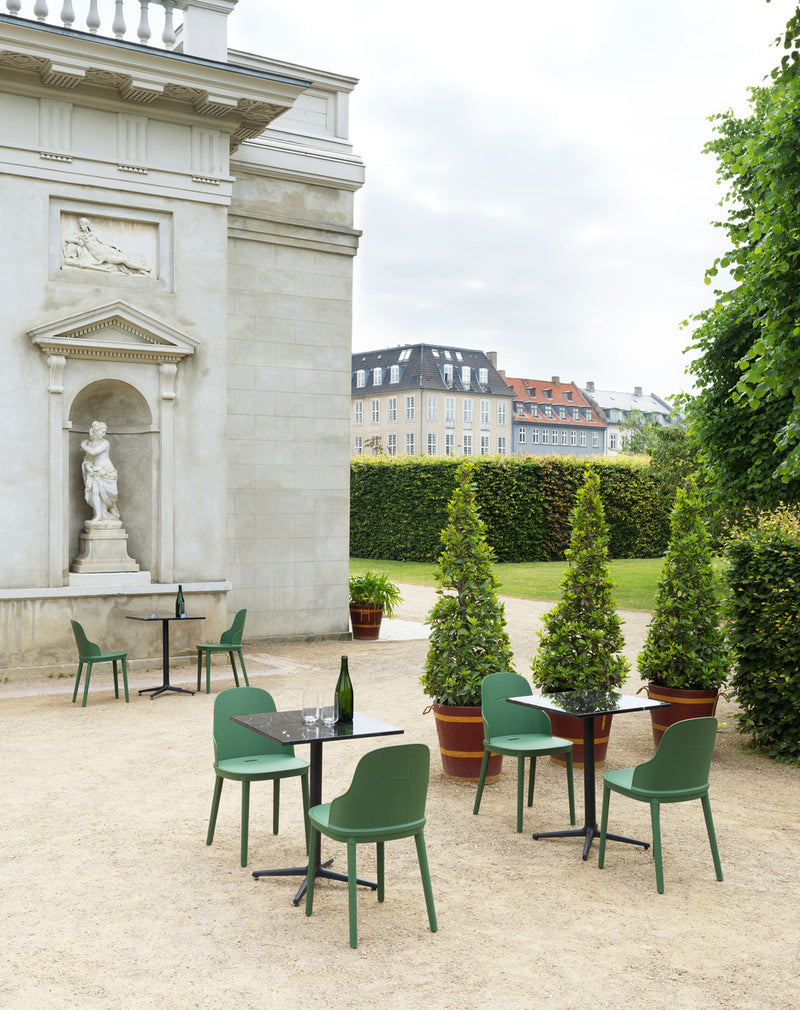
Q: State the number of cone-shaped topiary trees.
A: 3